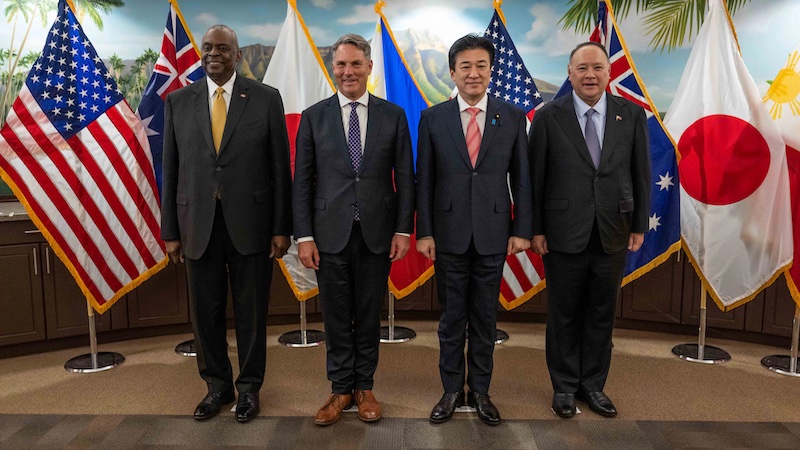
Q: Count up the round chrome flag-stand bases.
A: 7